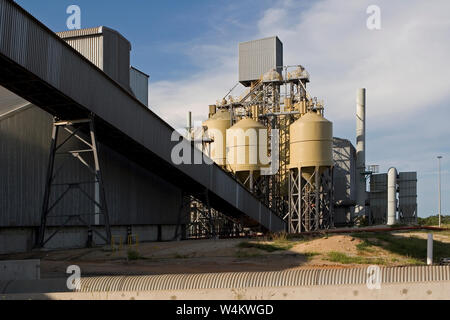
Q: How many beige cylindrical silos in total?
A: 3